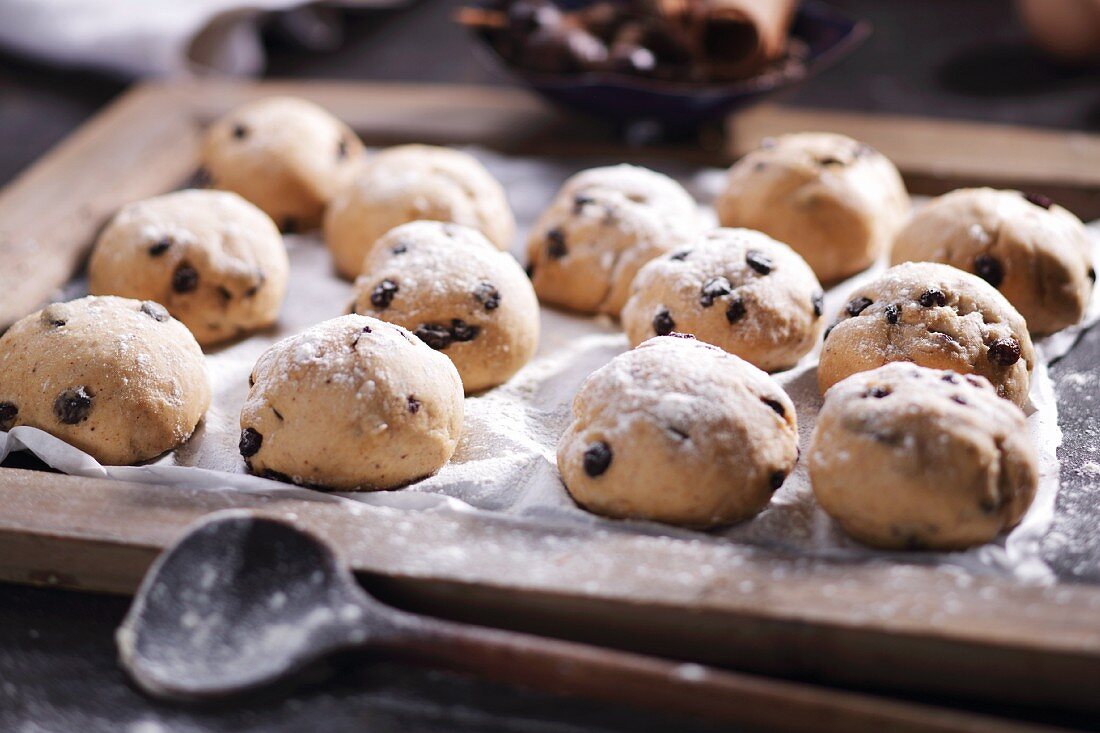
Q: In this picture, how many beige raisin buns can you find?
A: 13